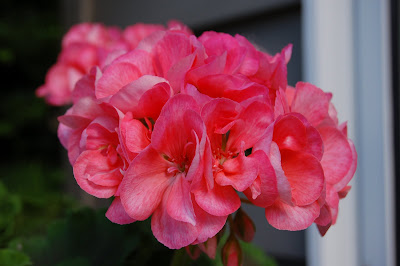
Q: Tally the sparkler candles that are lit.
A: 0